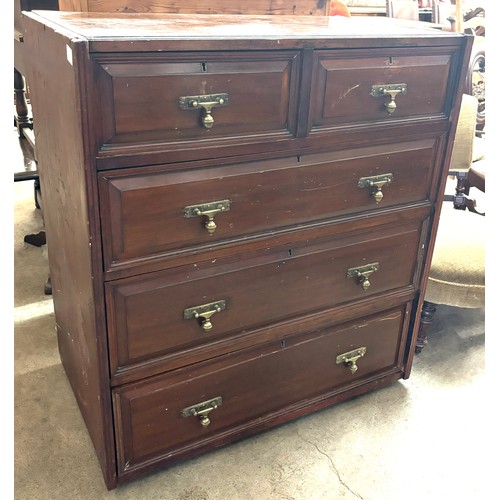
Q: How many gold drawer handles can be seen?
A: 8